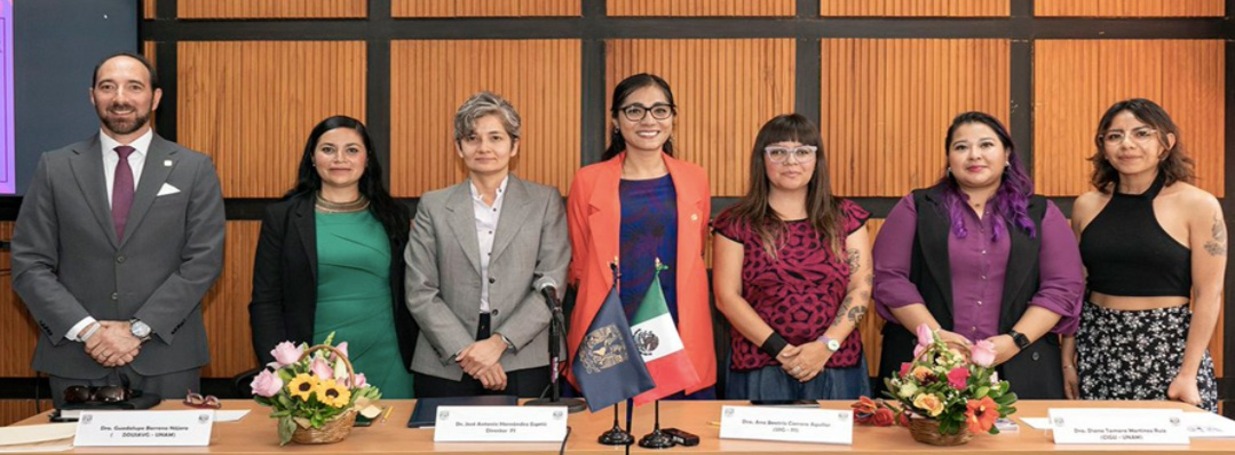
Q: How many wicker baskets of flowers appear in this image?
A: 2